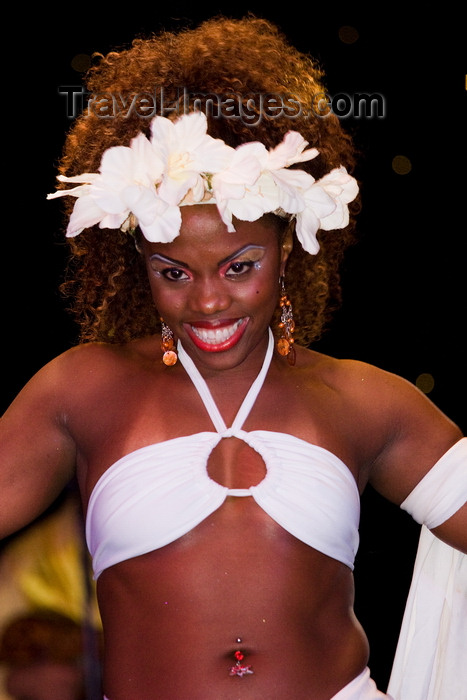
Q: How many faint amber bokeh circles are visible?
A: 4